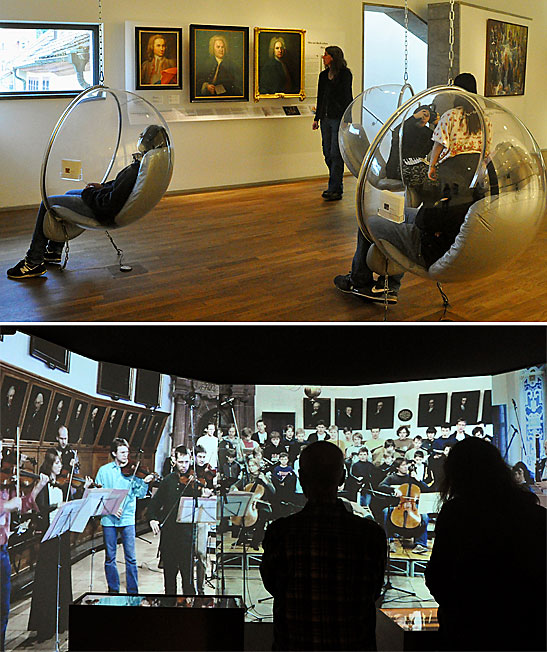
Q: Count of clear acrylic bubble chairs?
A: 3